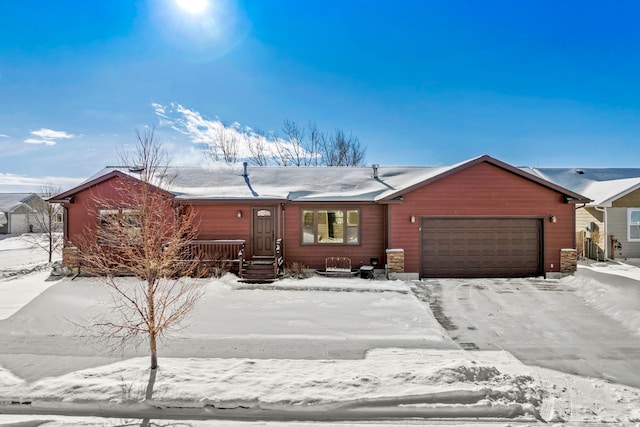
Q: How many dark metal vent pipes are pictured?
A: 2